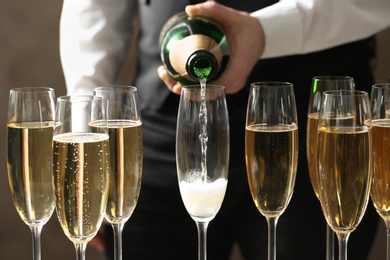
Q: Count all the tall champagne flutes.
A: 8